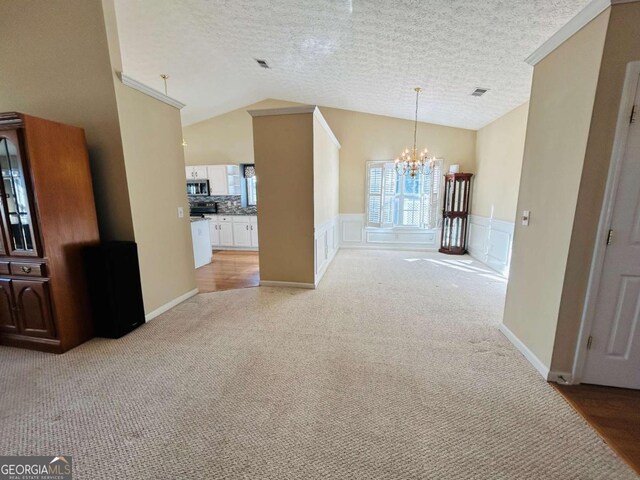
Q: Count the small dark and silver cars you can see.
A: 0